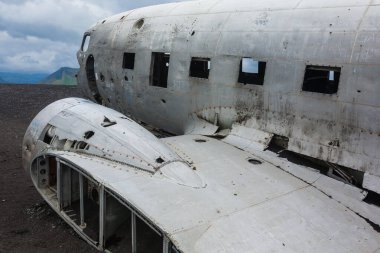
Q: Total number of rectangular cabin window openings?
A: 5